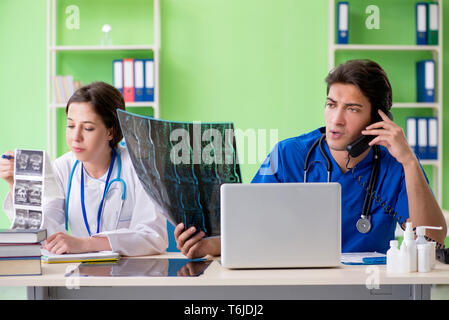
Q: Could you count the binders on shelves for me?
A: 11